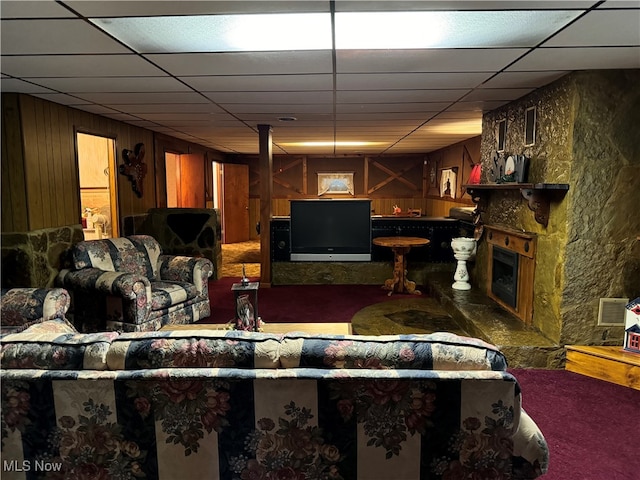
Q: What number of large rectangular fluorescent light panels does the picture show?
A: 2